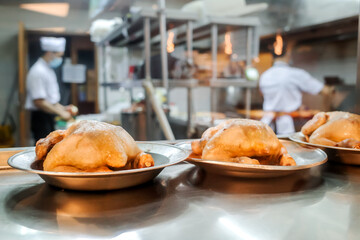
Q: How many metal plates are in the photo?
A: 3